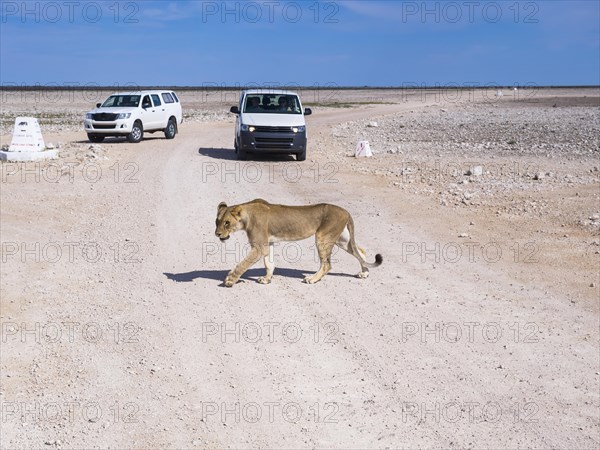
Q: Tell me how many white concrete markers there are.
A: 2